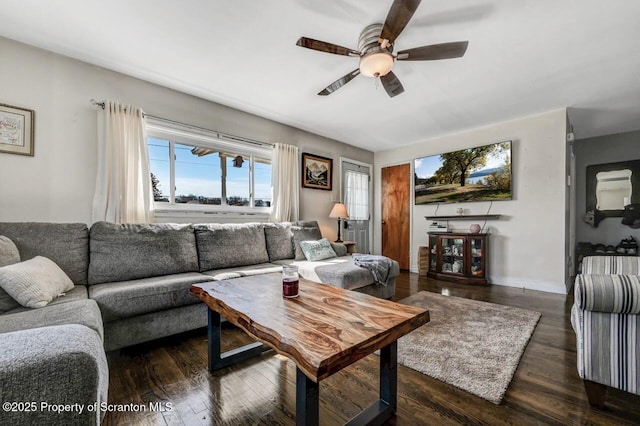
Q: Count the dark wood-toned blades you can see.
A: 5